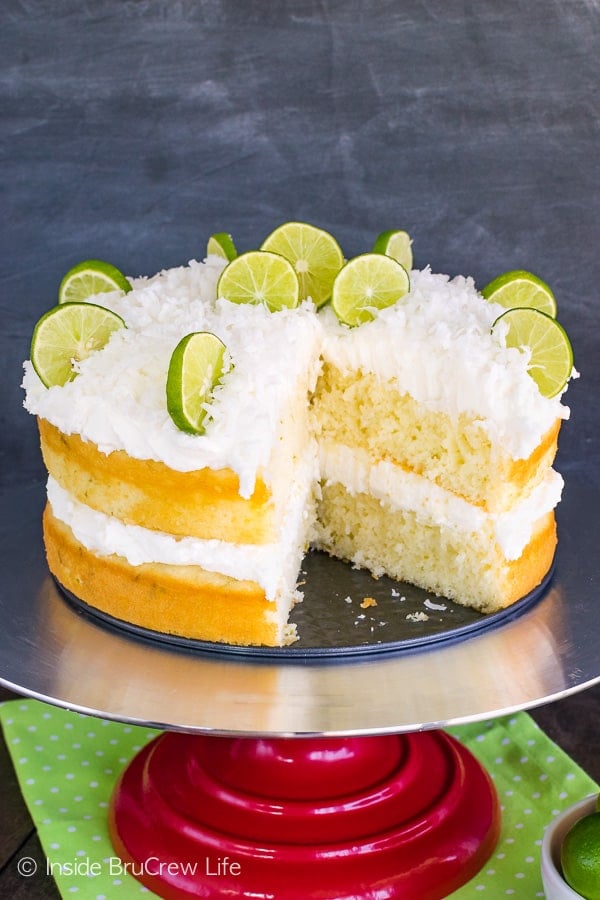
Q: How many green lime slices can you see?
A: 10